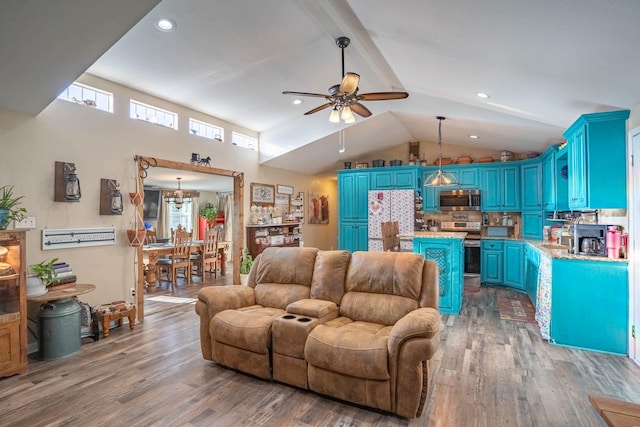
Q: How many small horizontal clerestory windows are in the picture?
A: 4